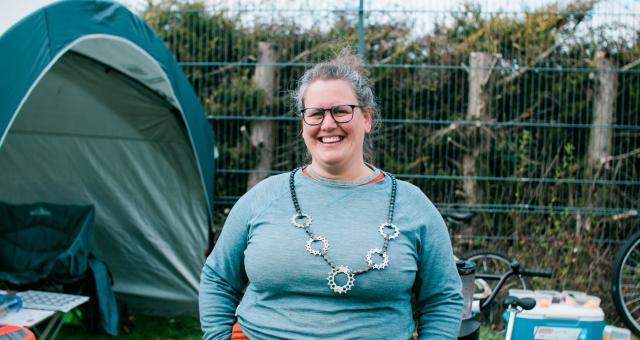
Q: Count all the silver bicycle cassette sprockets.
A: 5